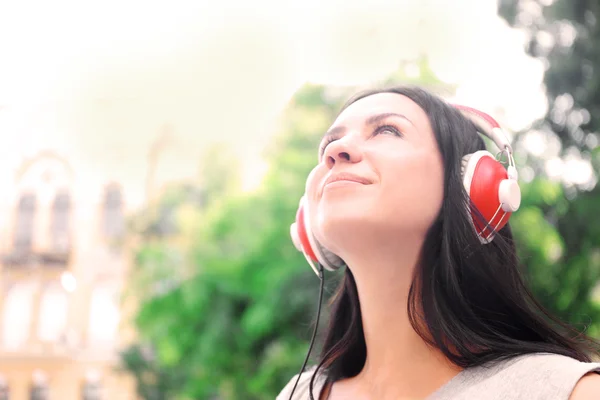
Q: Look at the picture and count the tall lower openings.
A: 3